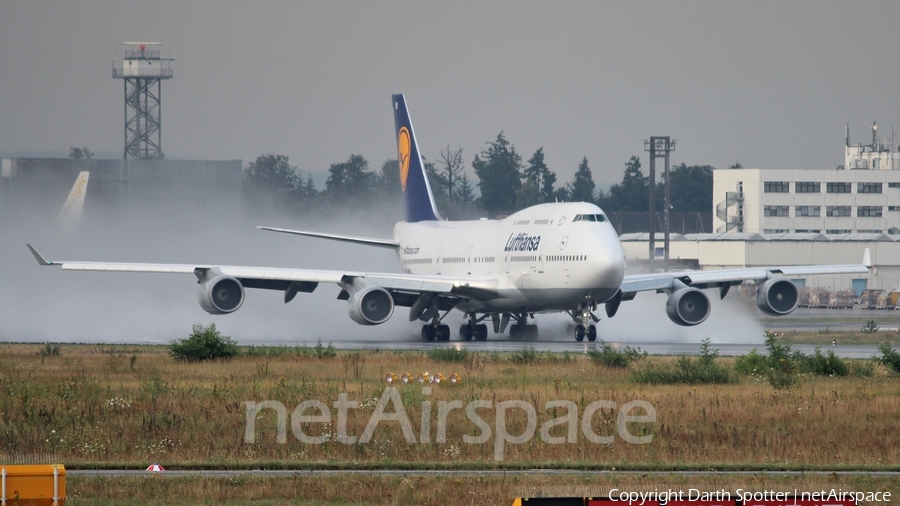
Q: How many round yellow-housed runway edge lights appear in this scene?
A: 5